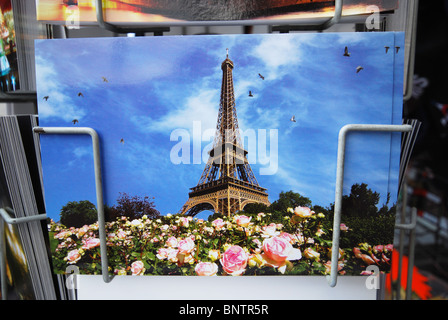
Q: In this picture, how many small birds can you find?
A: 12